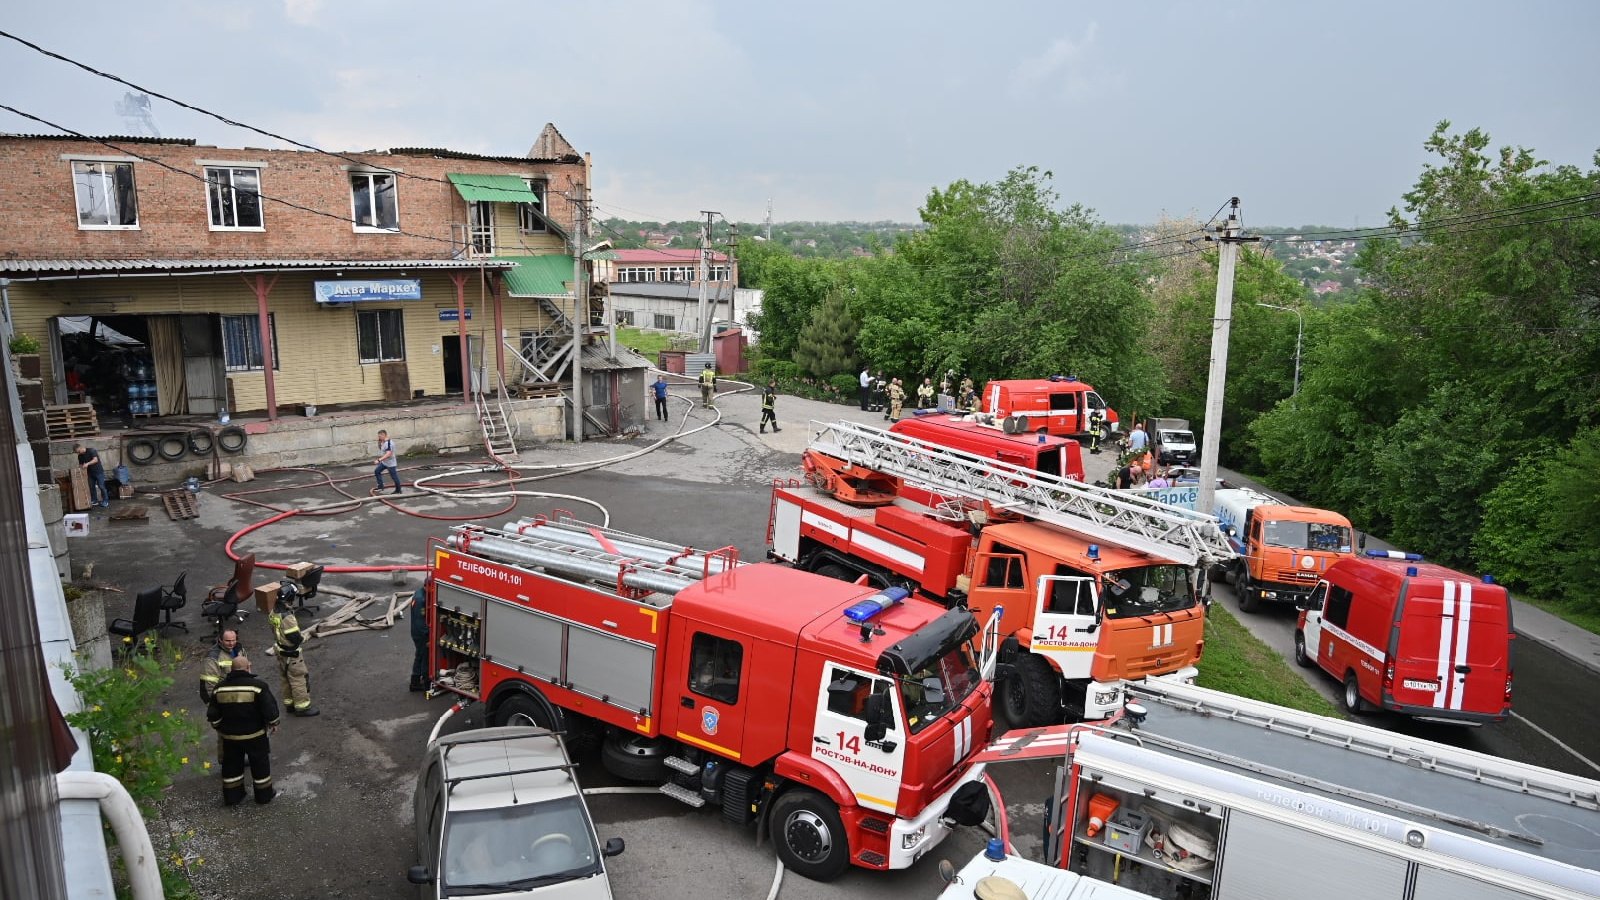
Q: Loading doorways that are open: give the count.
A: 1